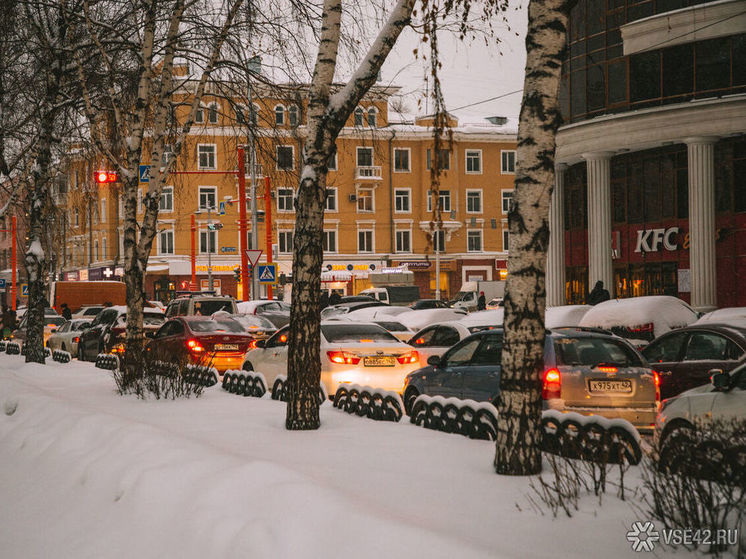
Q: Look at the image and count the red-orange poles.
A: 4